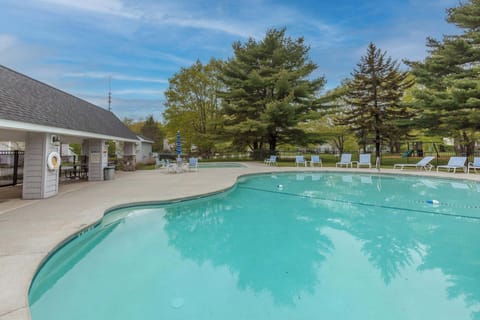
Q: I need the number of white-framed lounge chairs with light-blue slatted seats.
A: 8